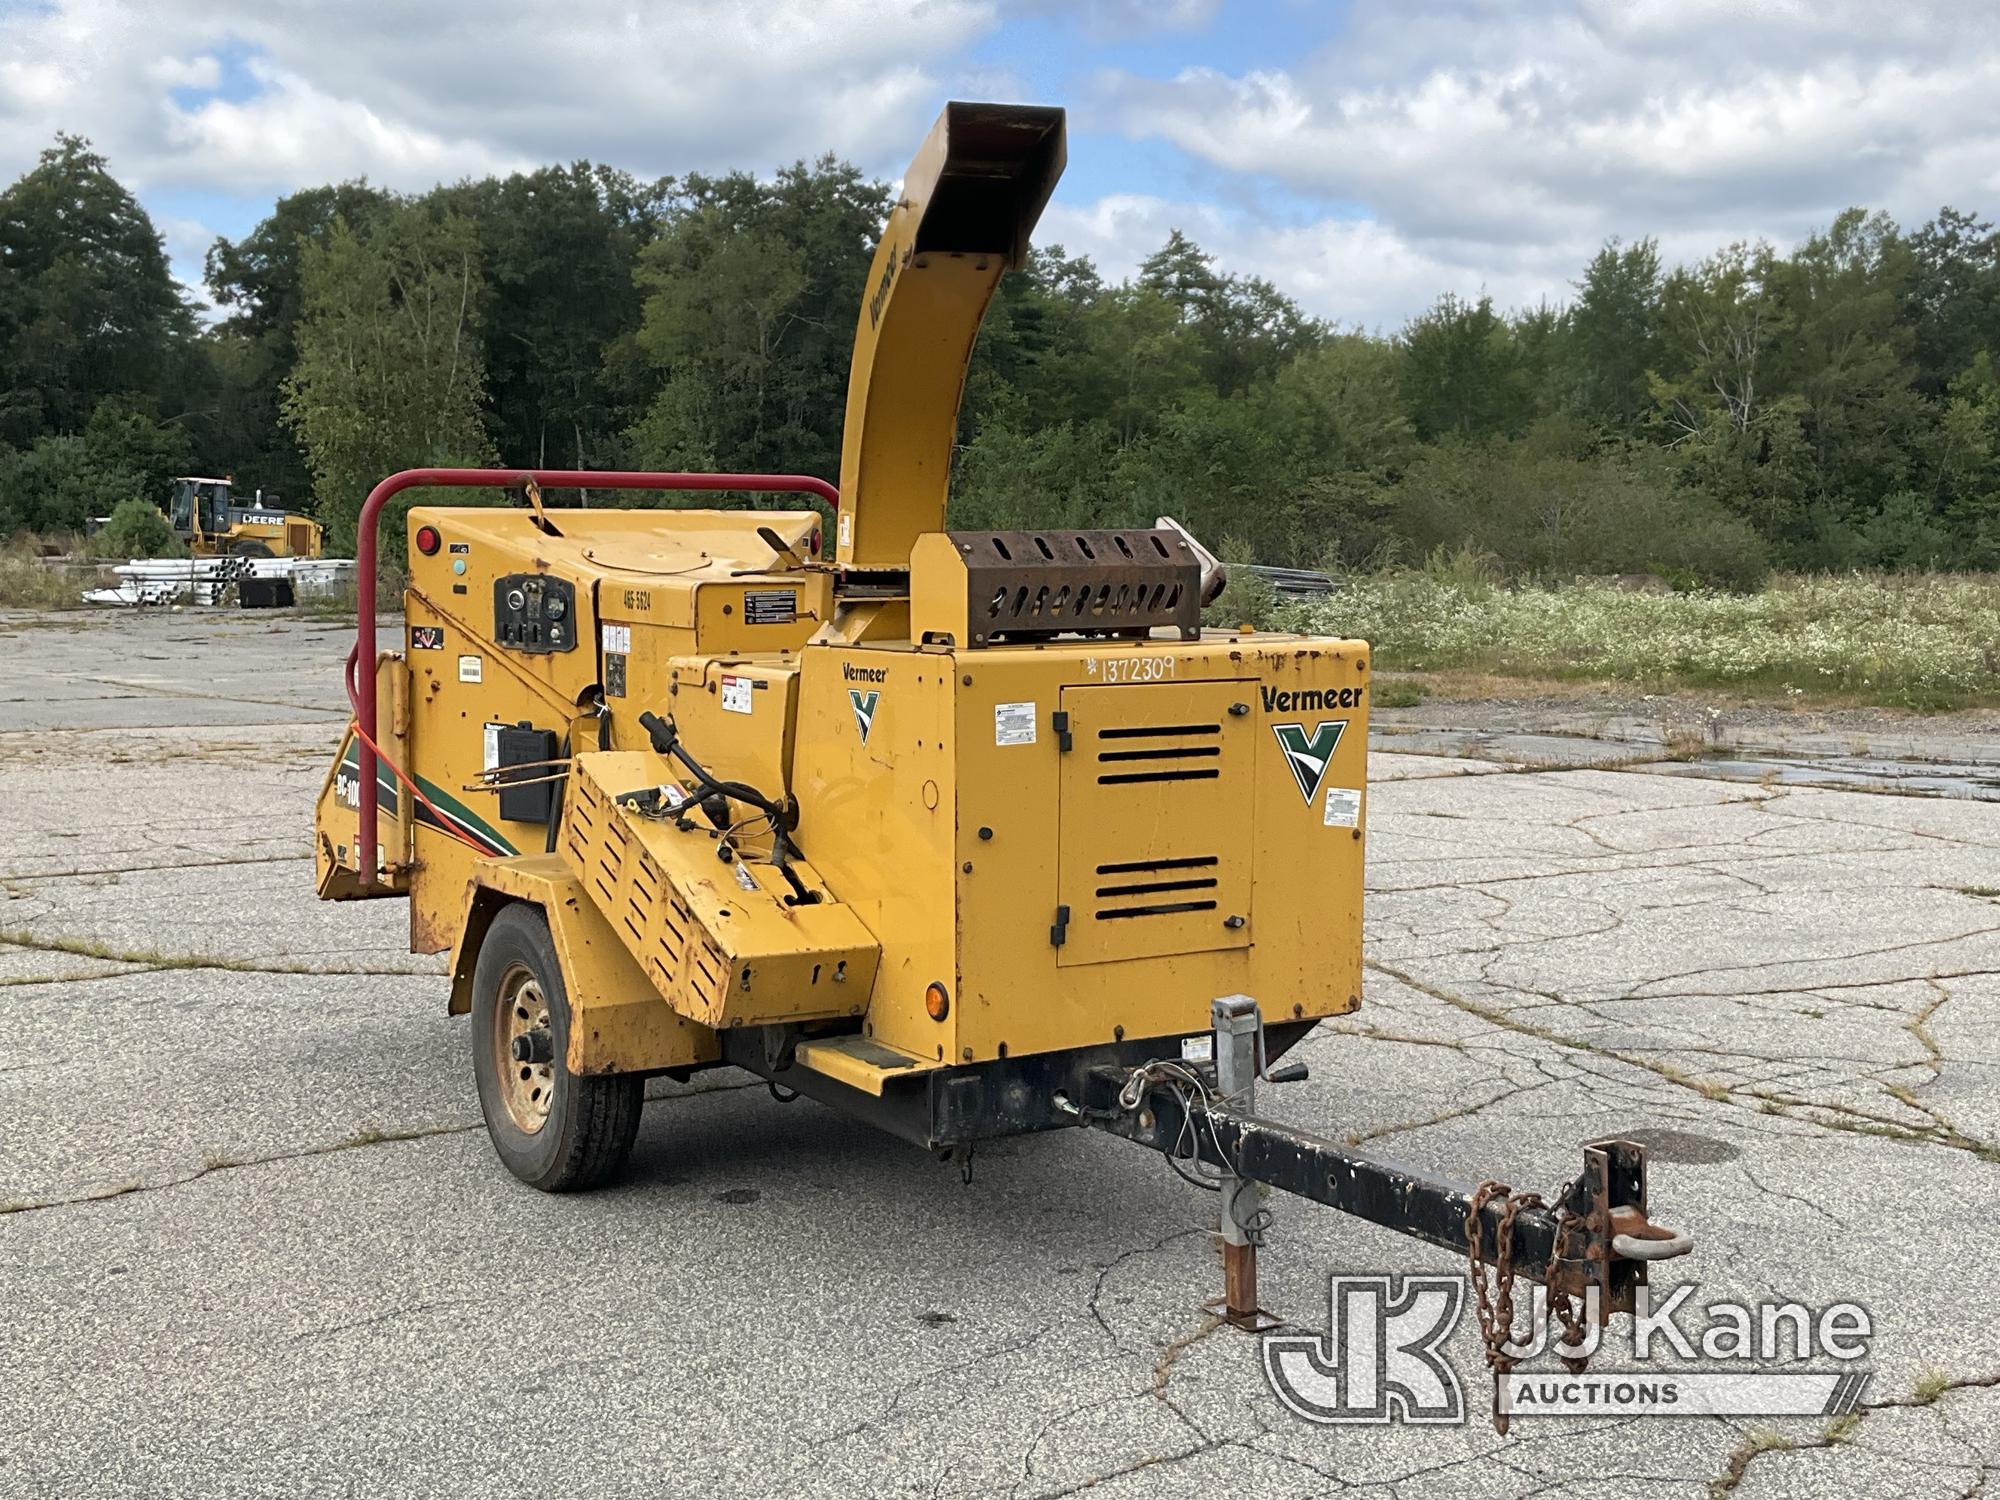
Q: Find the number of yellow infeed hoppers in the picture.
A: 1